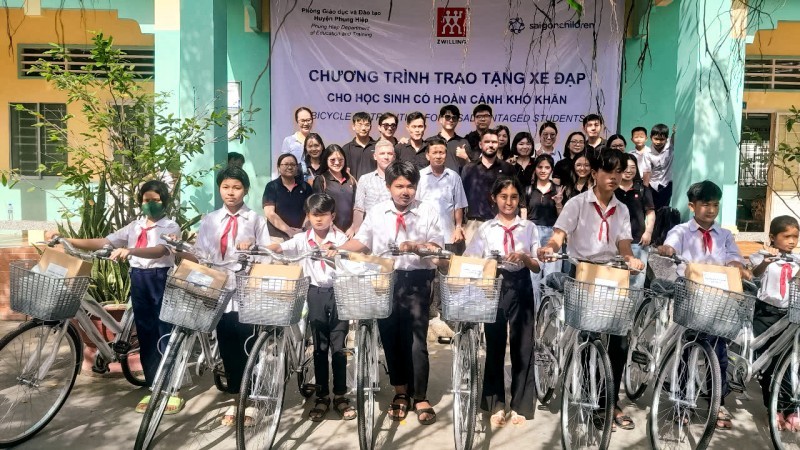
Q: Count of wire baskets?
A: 8